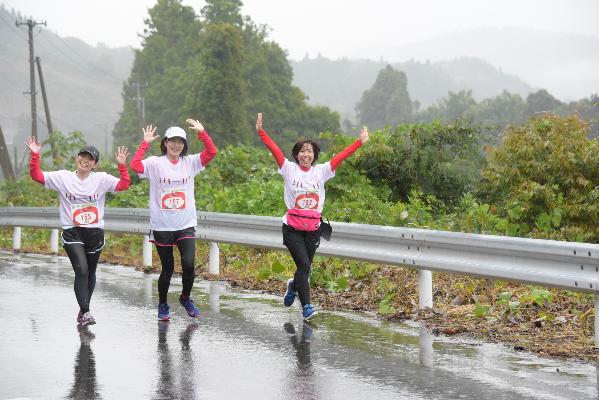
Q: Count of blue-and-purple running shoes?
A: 2